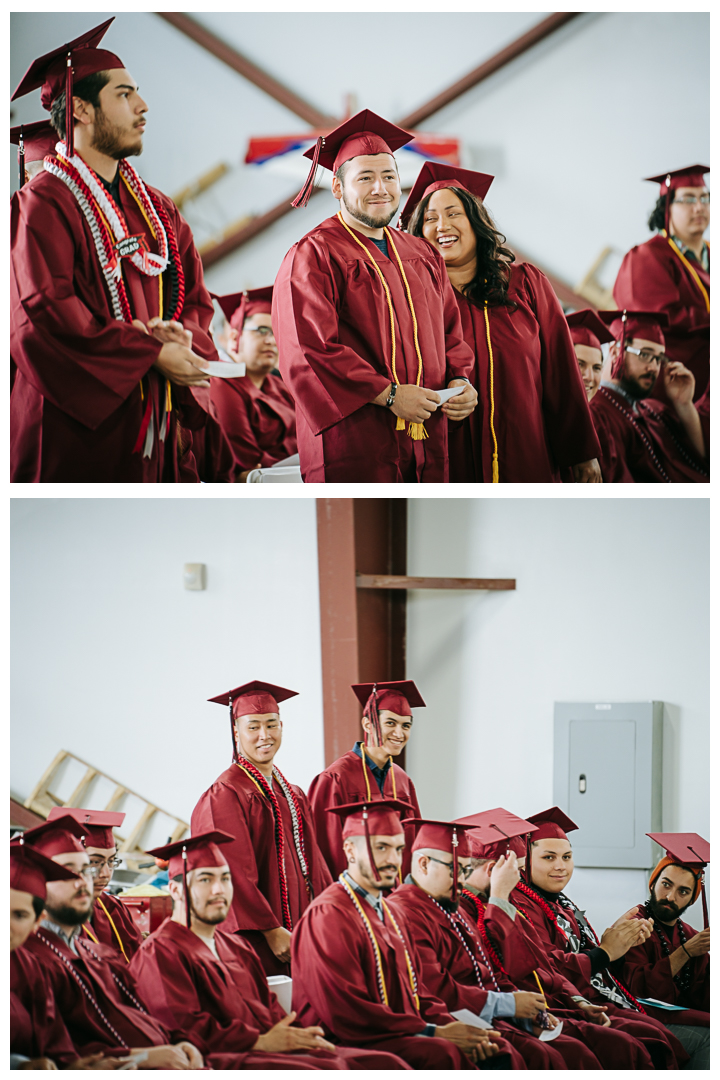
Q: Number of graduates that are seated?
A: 12